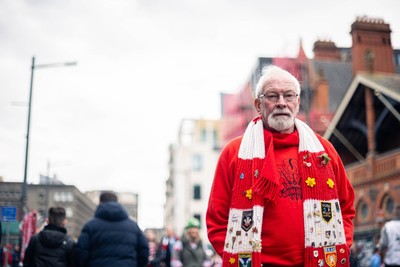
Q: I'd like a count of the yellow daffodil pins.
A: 4